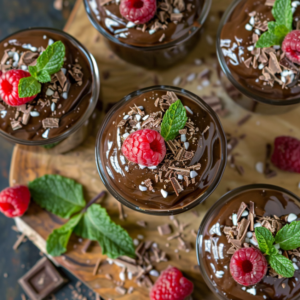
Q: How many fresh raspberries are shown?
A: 8